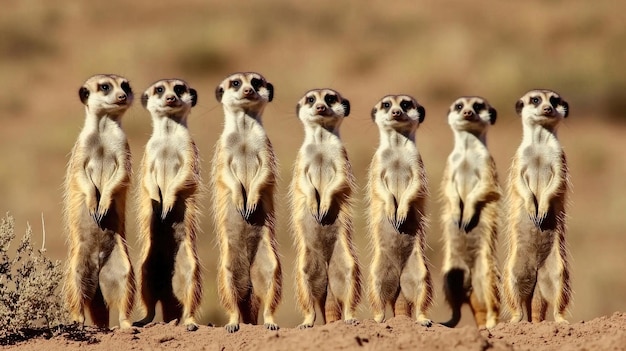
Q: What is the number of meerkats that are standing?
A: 7